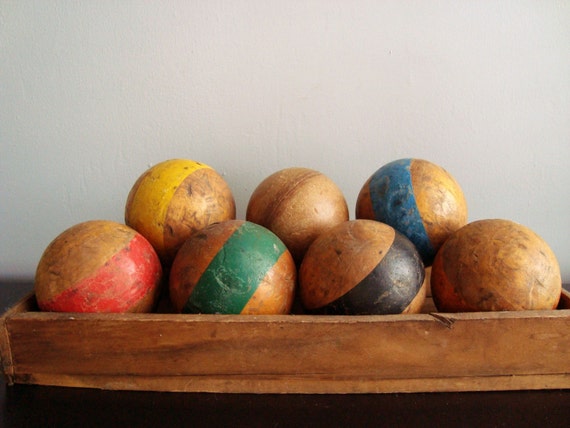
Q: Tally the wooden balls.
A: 7